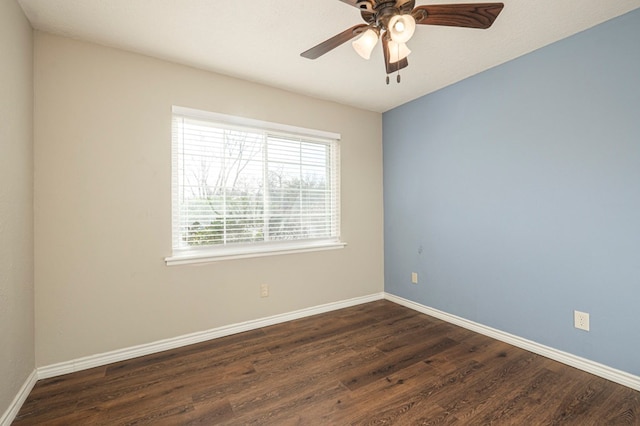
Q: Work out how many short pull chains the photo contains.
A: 2